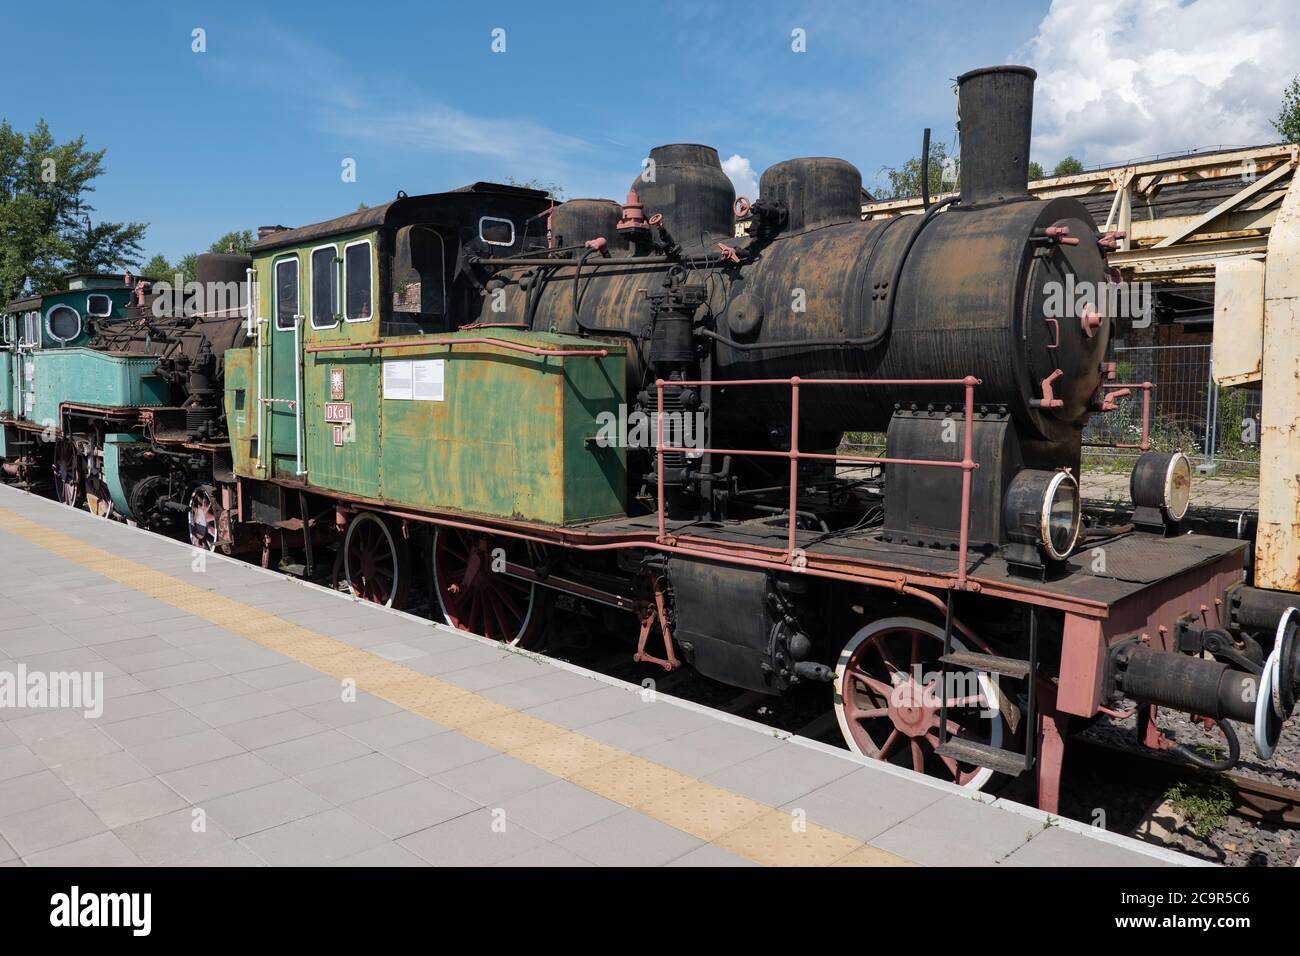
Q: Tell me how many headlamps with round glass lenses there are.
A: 2